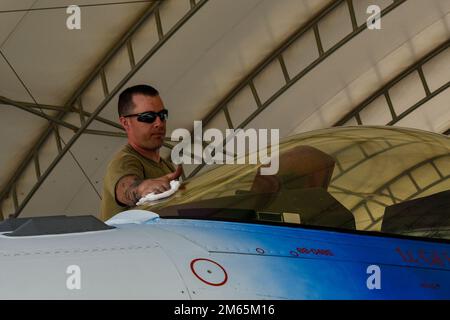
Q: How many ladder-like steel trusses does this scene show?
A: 3